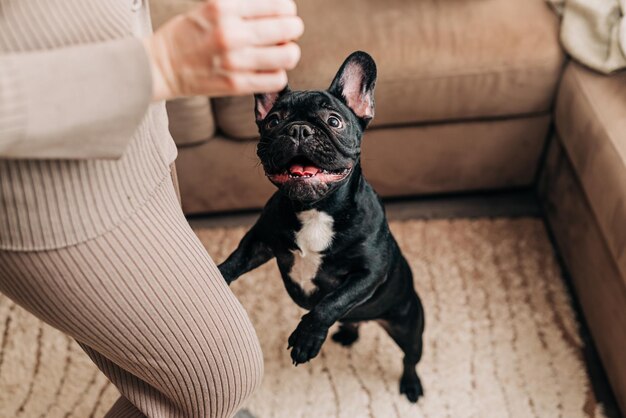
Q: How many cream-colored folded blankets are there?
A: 1